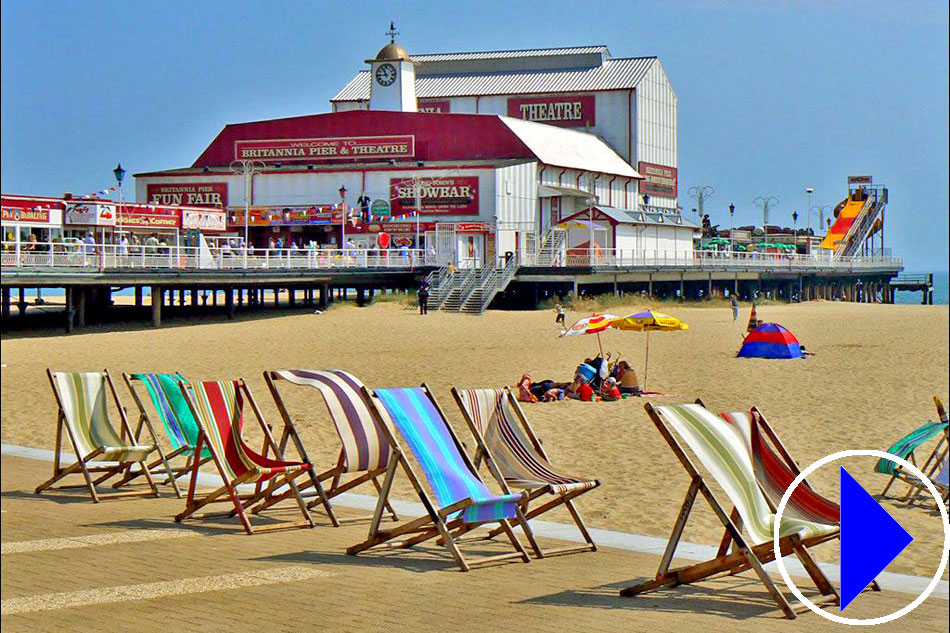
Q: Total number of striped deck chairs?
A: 9